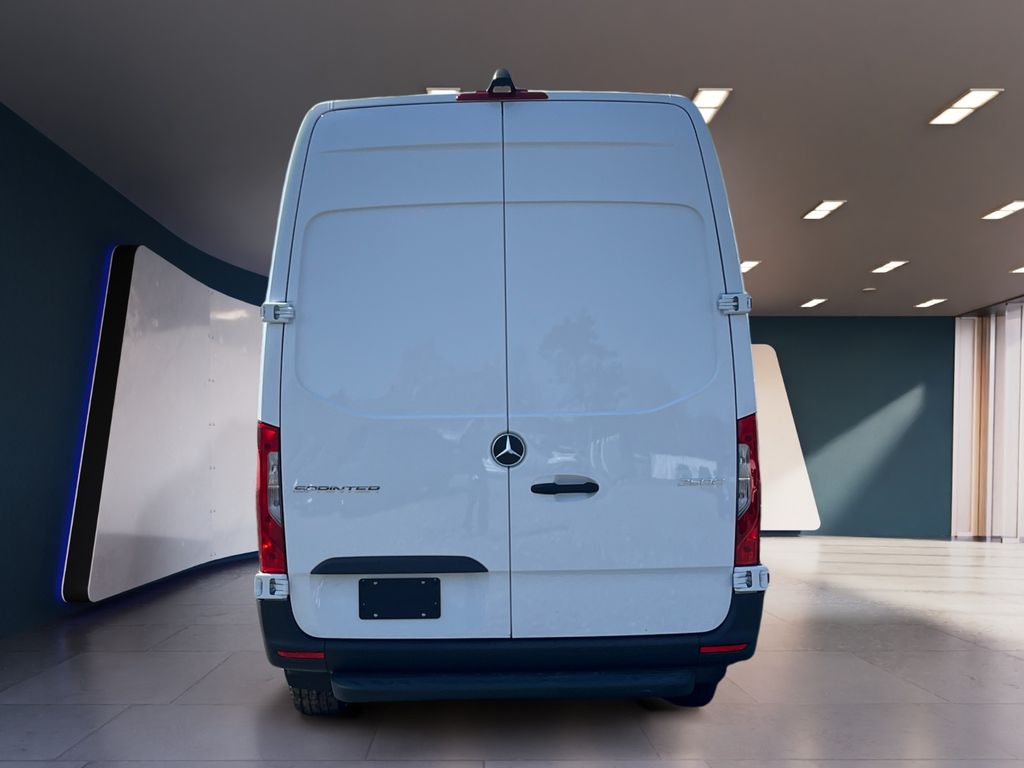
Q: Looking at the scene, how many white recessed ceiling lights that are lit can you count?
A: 10